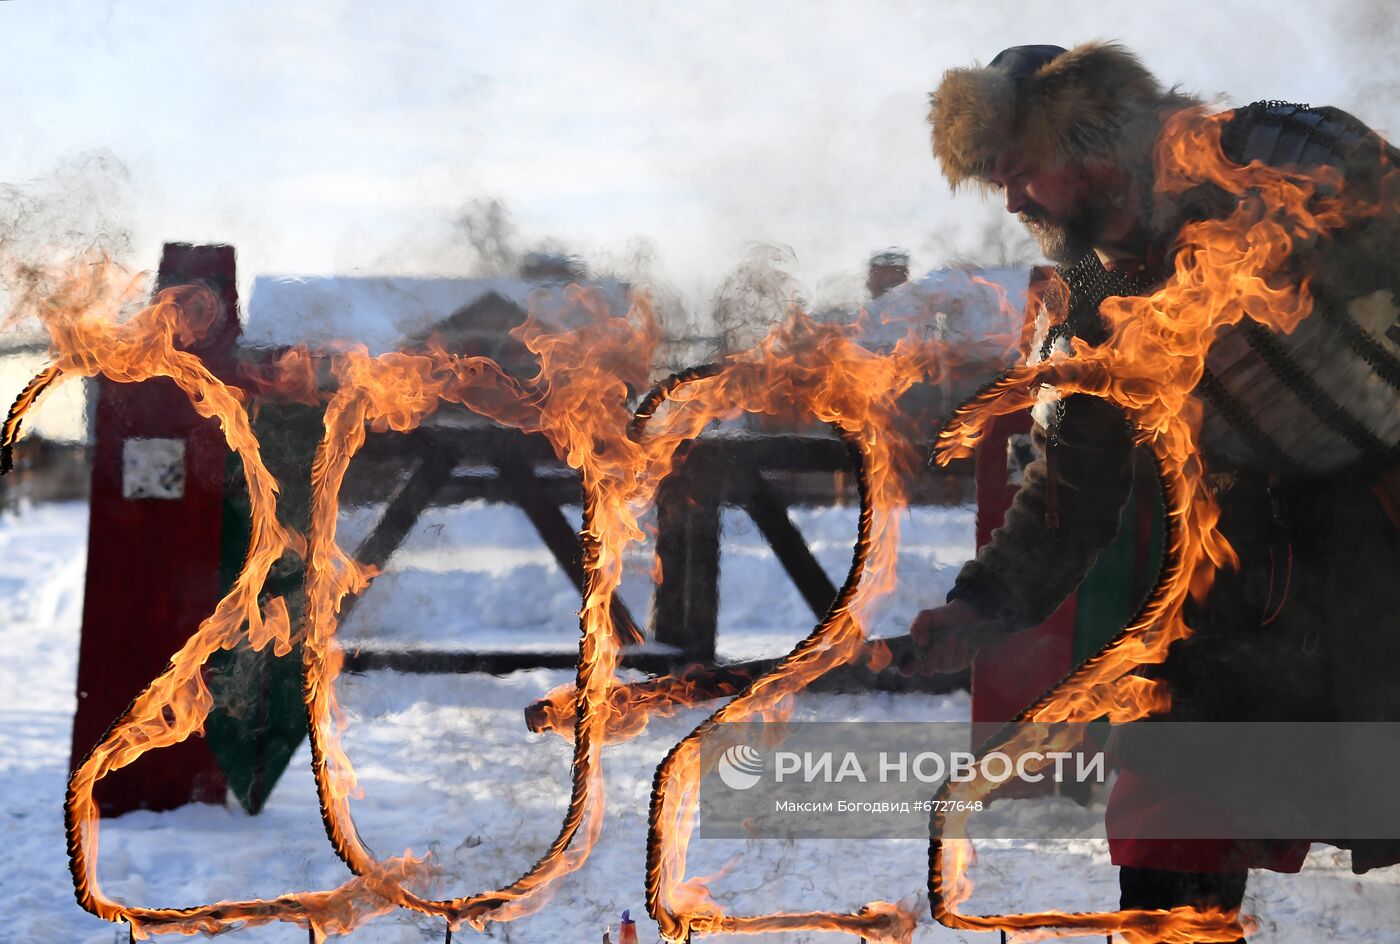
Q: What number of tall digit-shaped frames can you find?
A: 4